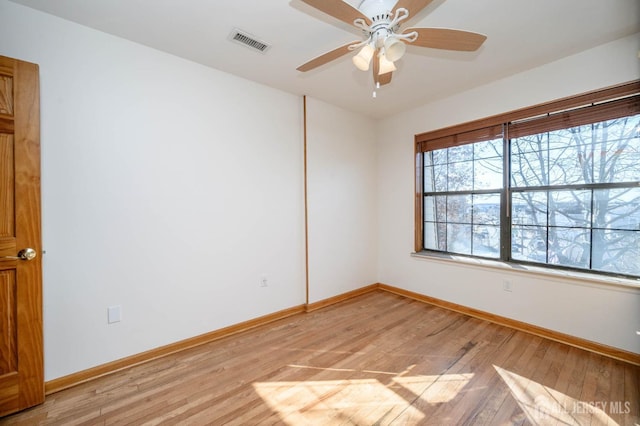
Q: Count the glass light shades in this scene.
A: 3